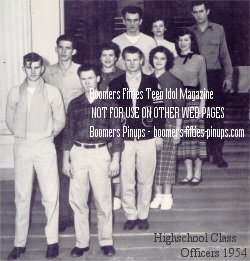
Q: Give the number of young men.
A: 6